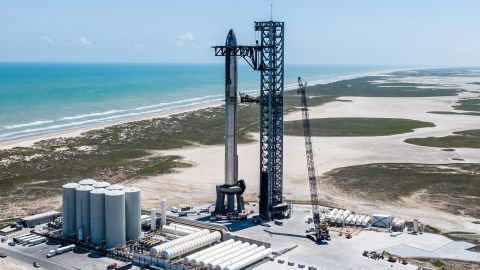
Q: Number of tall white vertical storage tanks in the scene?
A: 8